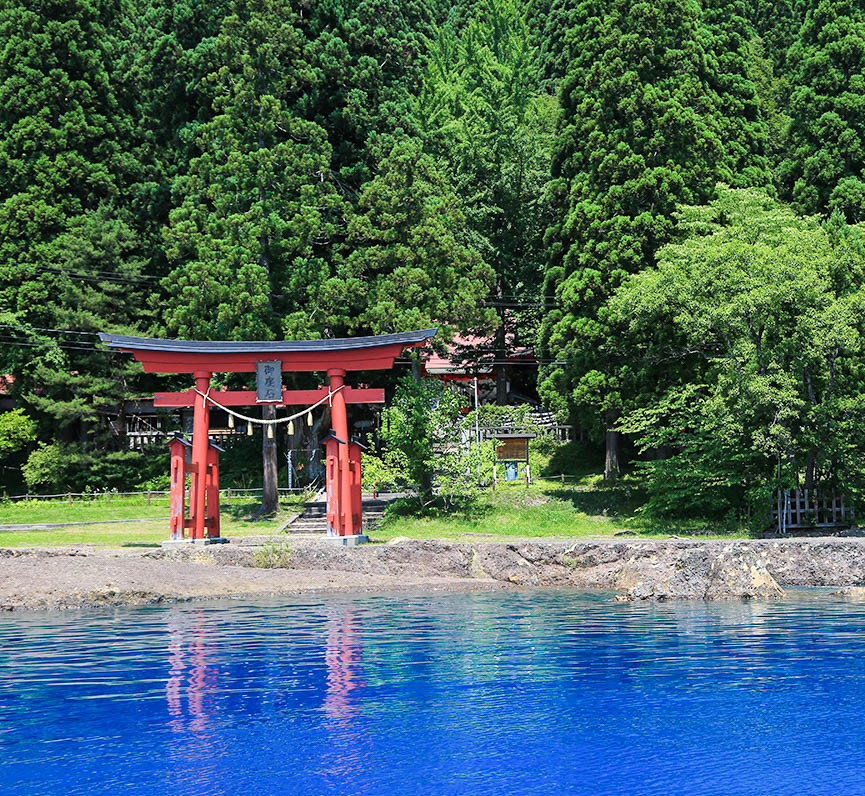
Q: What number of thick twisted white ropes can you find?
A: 1